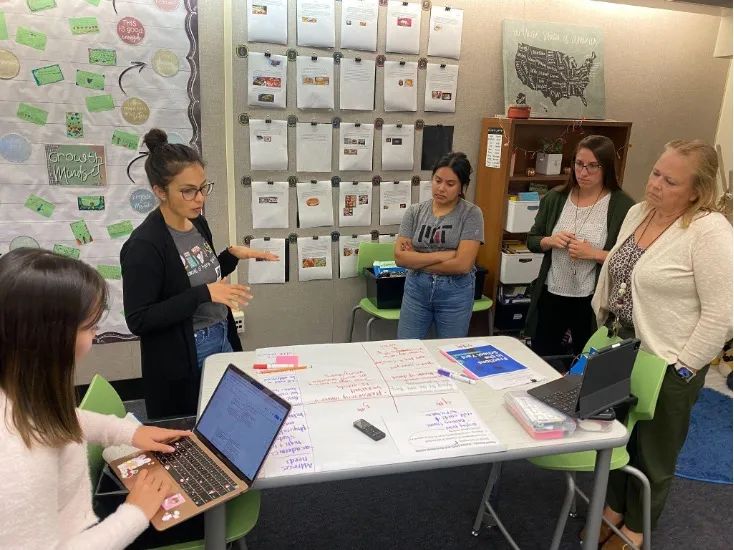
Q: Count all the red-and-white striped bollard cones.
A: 0